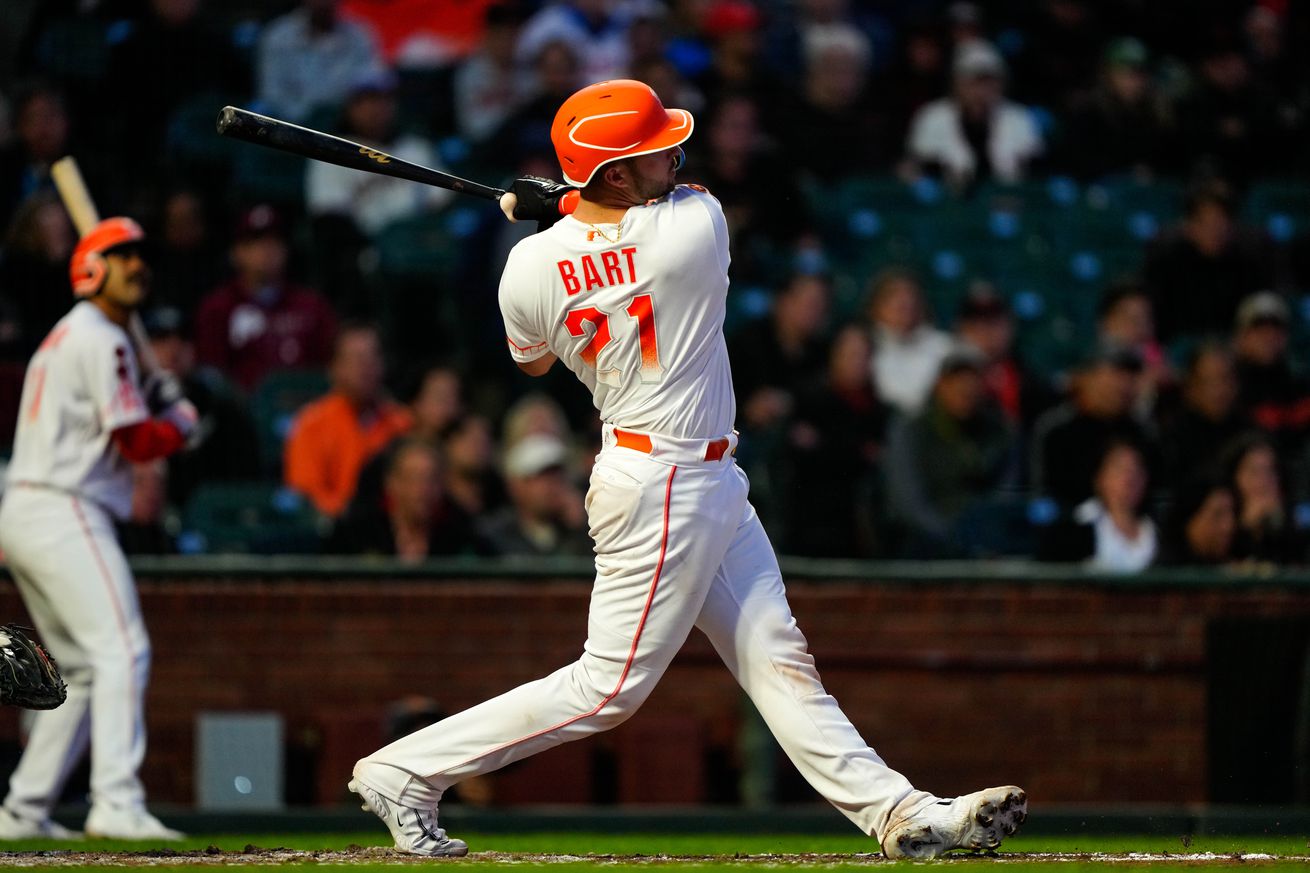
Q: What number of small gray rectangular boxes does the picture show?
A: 1